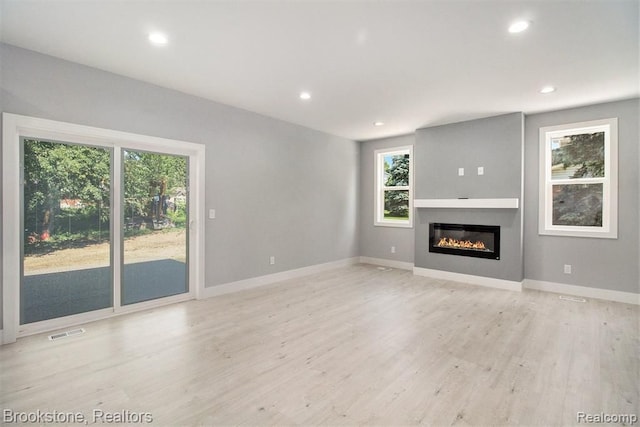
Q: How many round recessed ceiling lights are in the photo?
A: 5